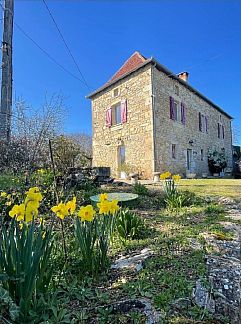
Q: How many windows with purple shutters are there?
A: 4